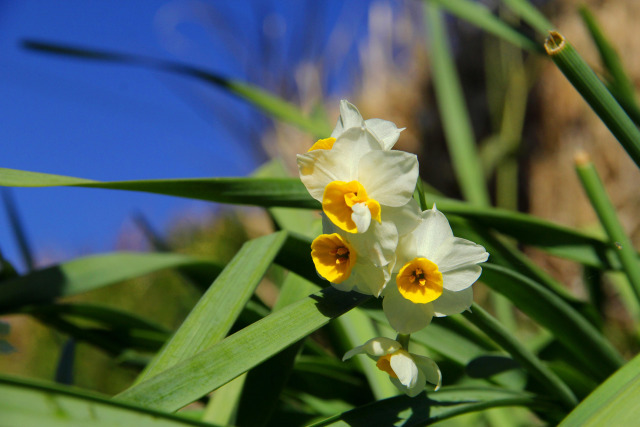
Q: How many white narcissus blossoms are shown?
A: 5